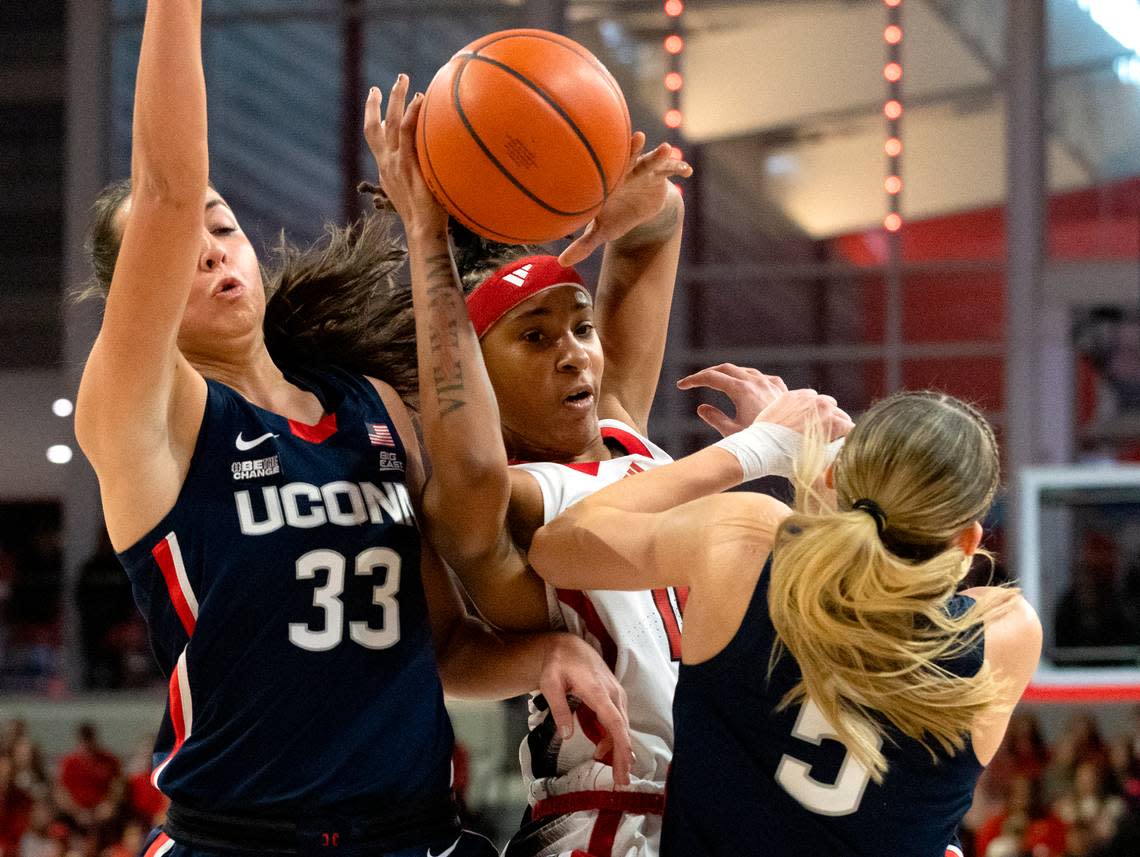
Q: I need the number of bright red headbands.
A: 1